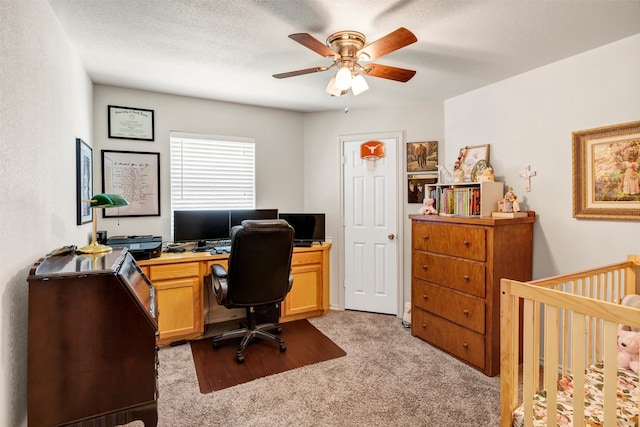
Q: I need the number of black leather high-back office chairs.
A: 1